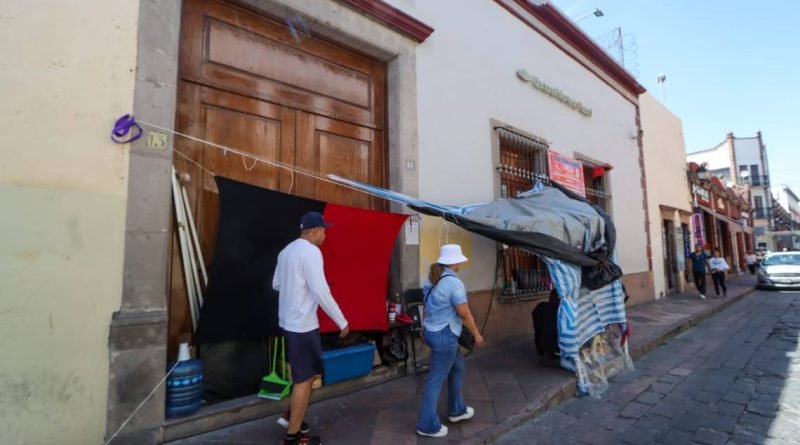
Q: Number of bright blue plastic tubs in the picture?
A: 1